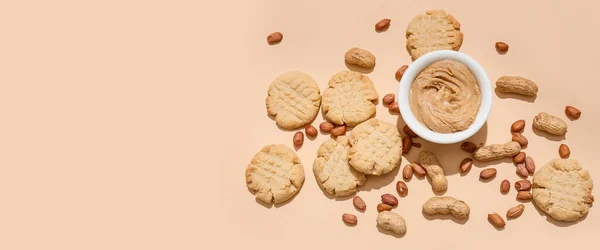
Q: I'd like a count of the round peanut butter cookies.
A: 7